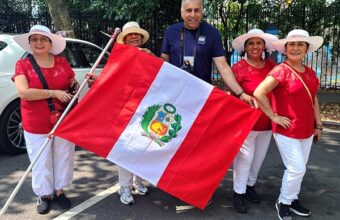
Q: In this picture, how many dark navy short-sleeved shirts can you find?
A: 1